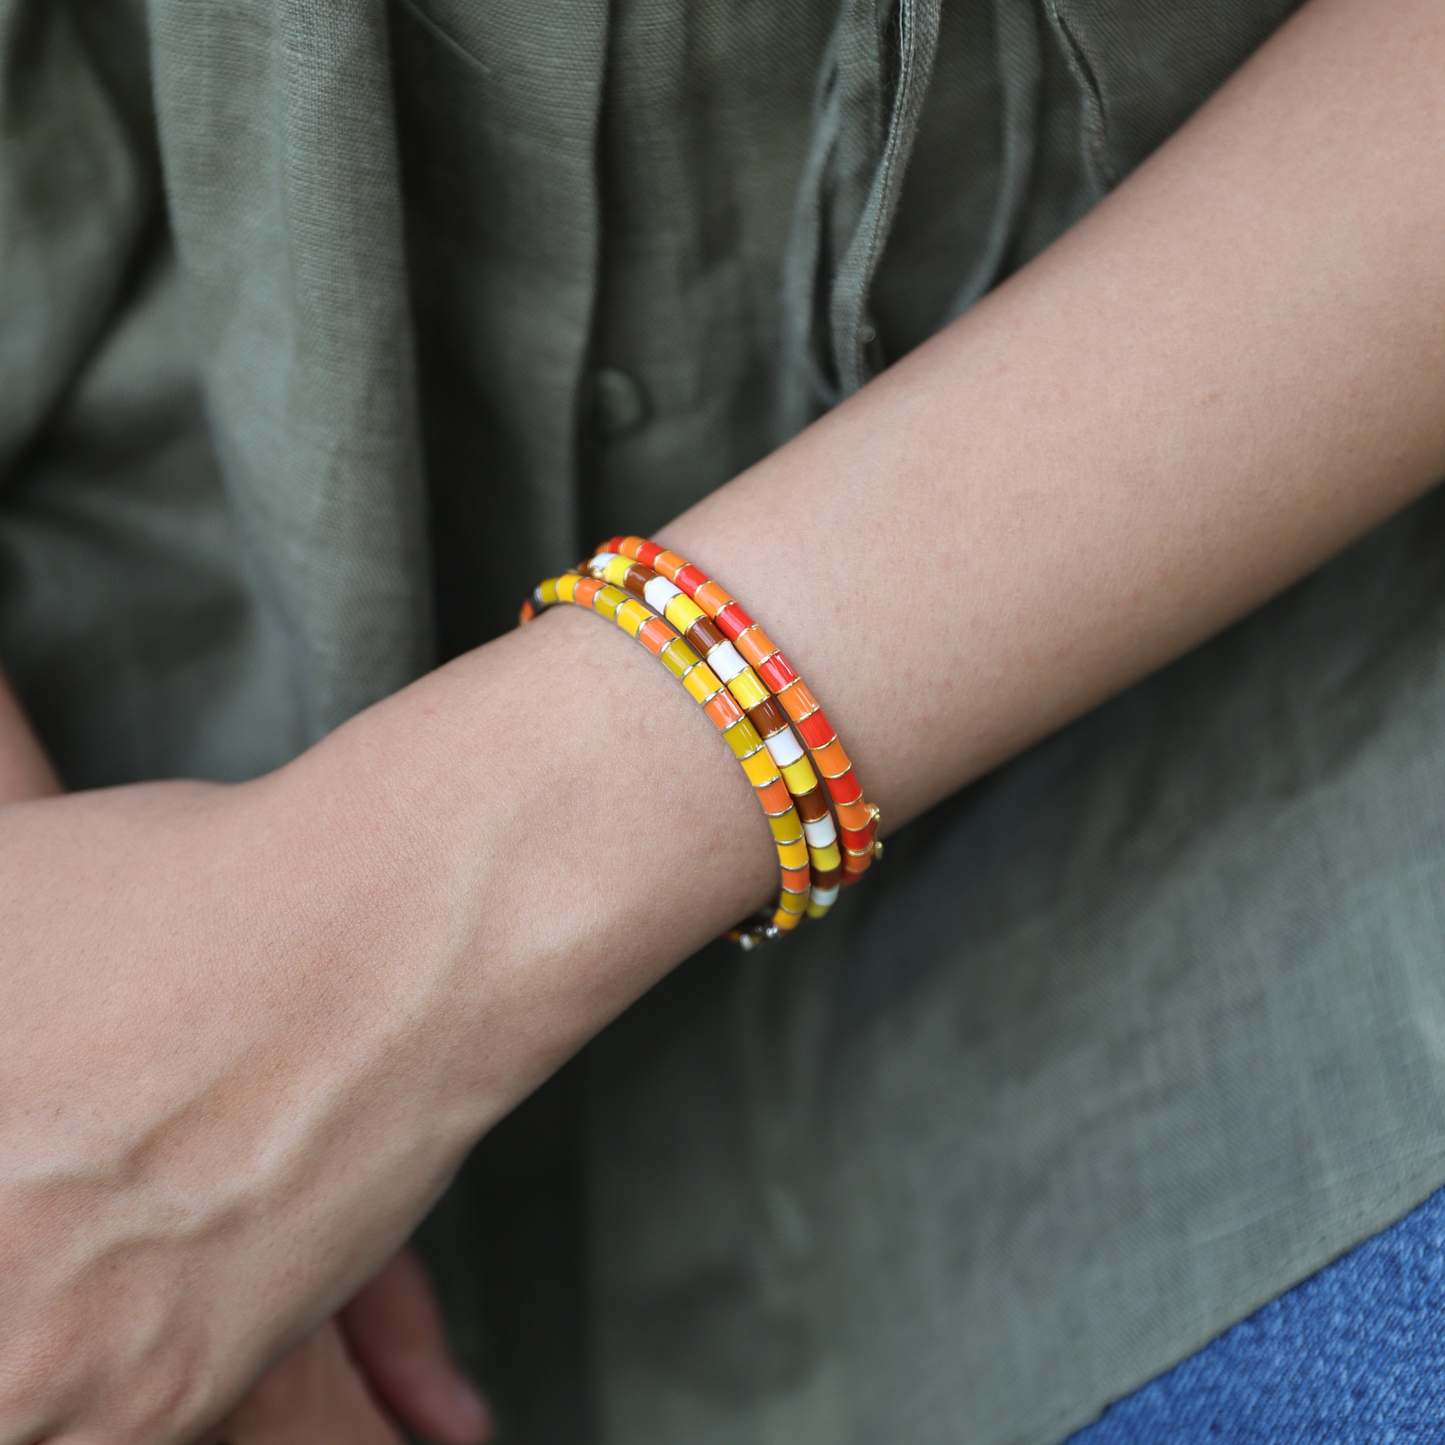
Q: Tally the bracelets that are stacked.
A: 3